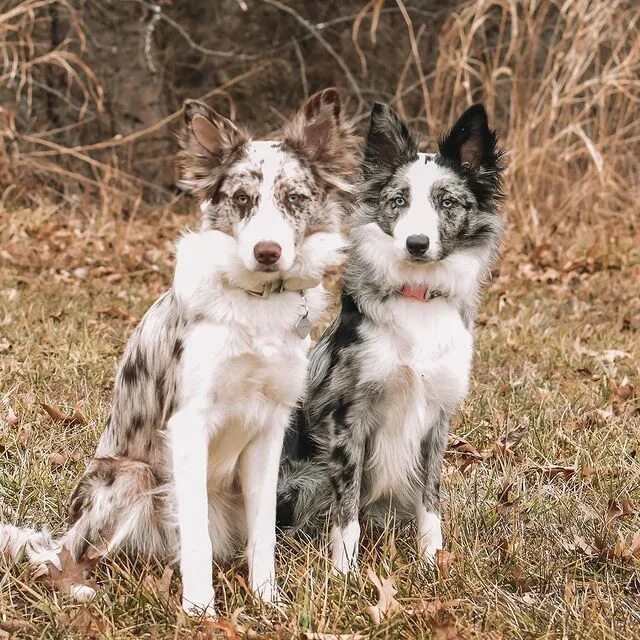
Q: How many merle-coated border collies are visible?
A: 2